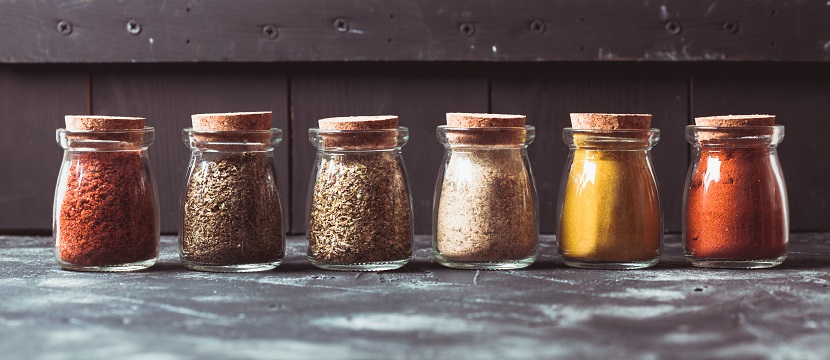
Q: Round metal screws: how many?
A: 8